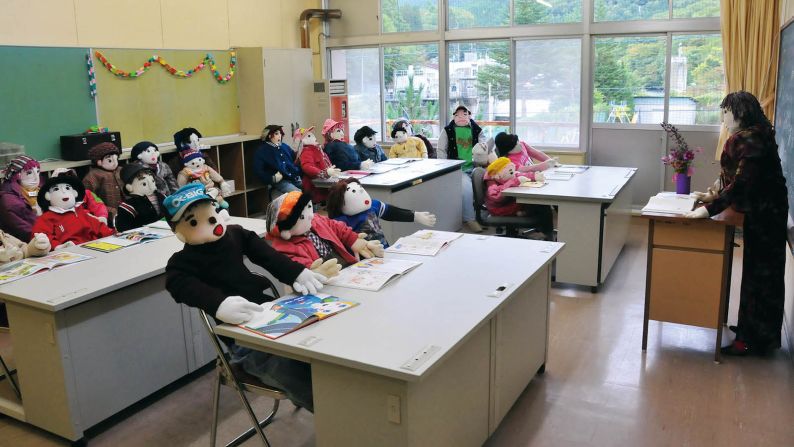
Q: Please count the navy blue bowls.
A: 0